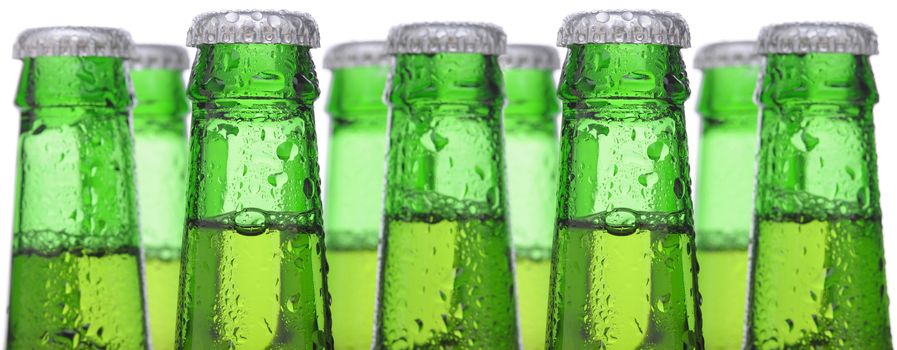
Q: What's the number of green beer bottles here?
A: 9